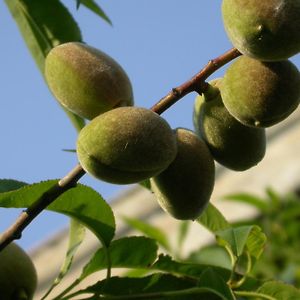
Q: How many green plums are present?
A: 7